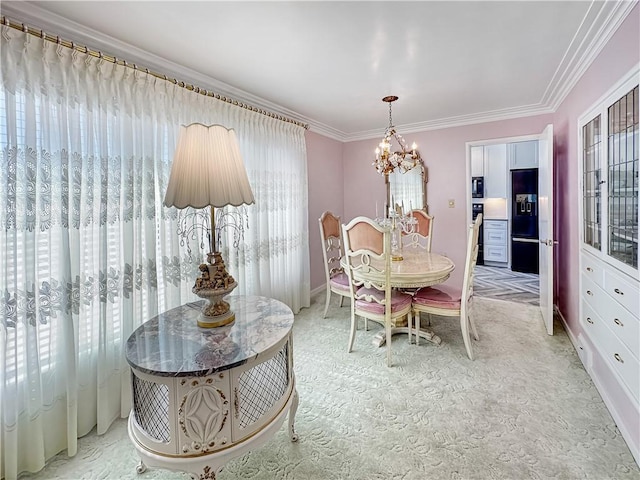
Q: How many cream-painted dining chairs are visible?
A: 4